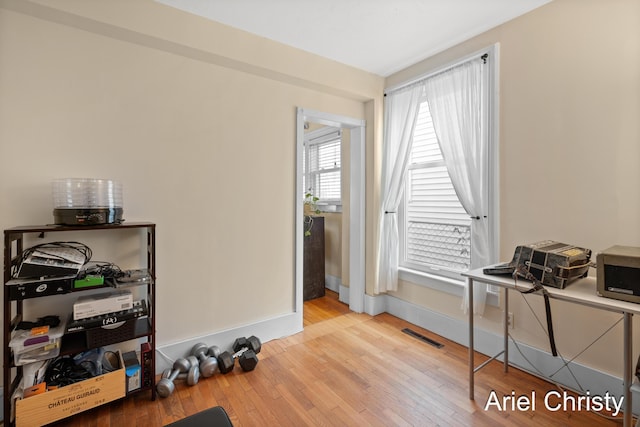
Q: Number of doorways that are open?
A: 1